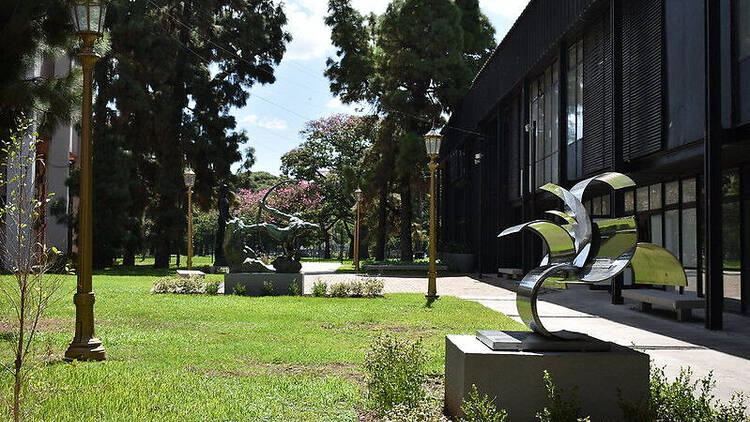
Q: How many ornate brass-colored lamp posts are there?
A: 4